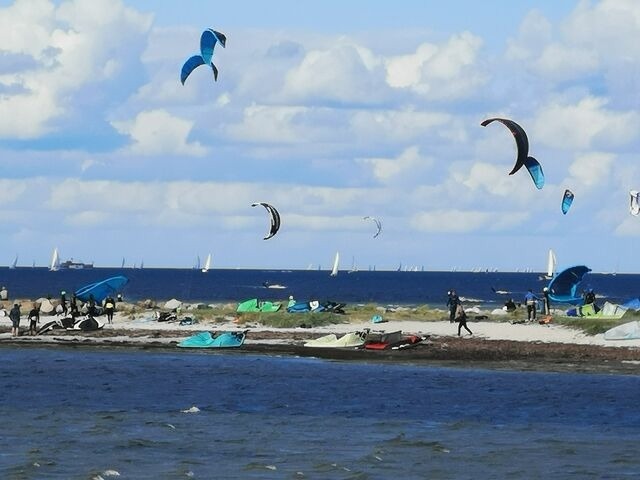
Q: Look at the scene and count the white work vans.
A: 0